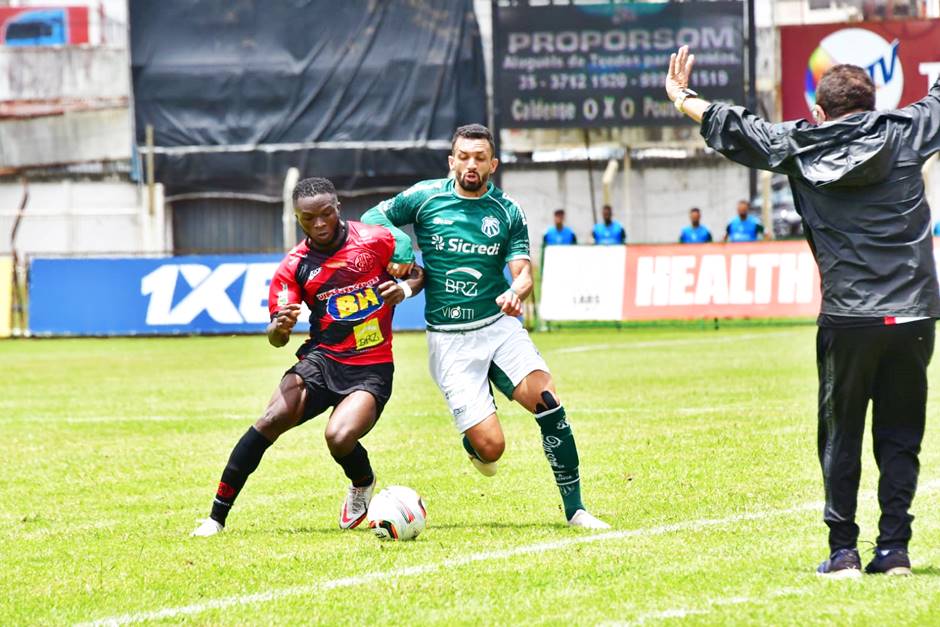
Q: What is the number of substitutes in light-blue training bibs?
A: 4